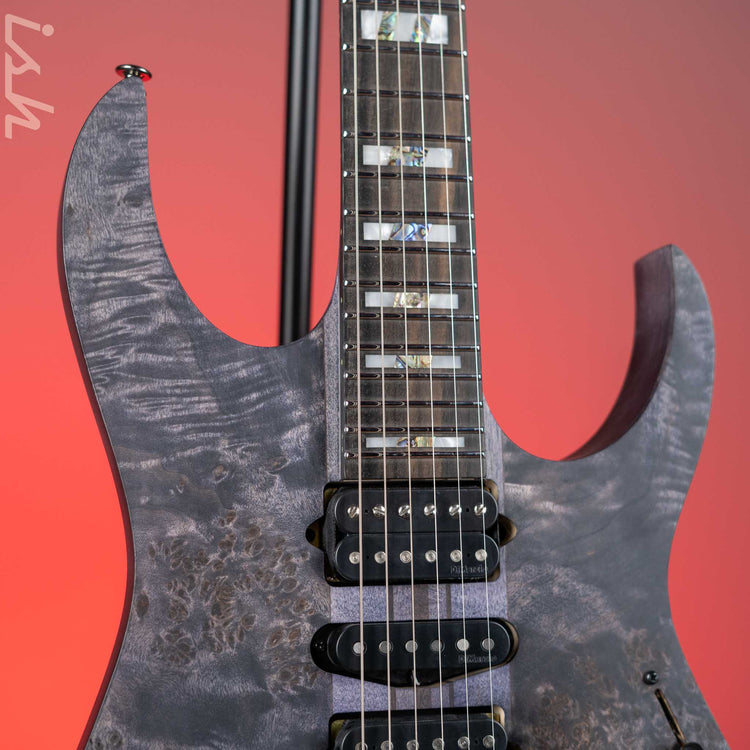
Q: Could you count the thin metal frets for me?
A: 14